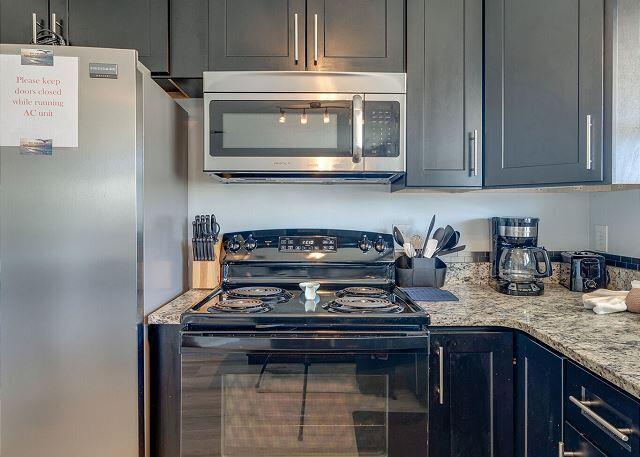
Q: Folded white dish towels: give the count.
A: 1